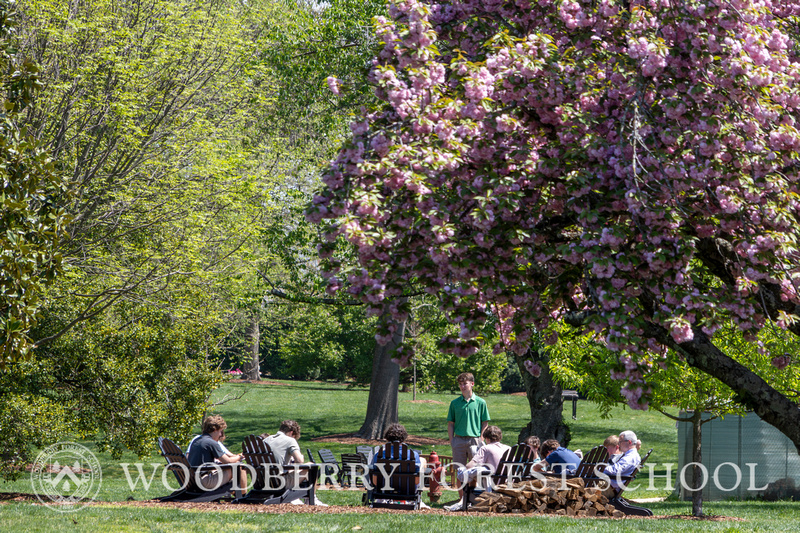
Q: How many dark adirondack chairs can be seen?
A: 6